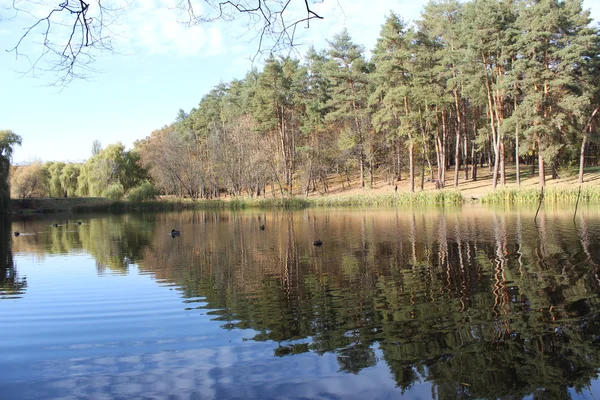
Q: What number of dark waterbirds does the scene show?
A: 6